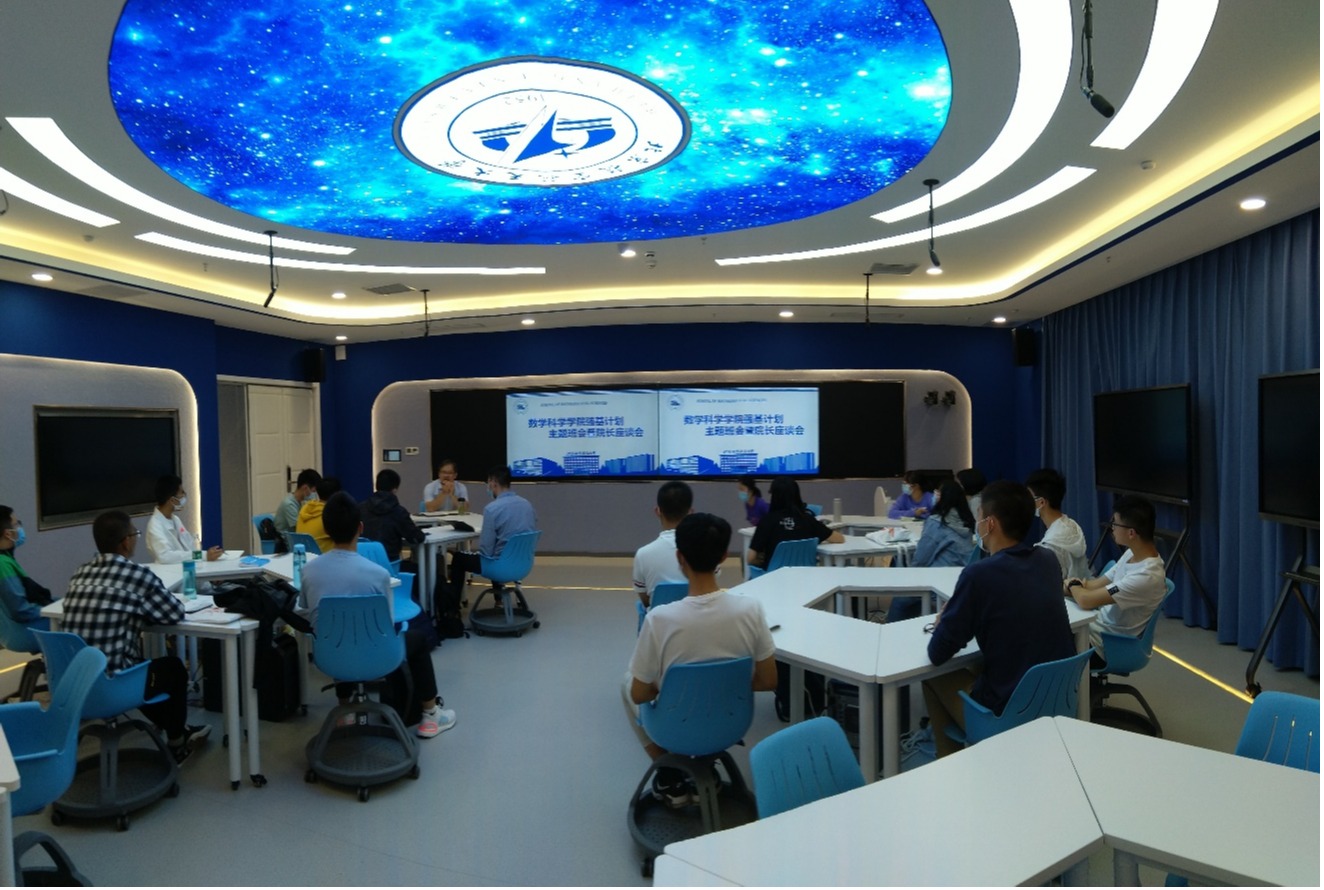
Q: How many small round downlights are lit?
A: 9